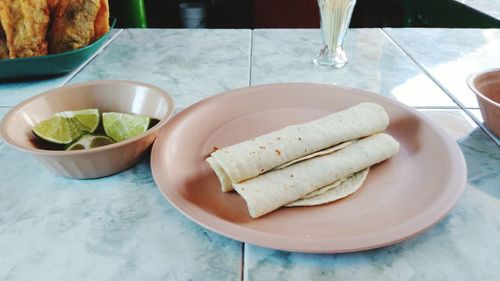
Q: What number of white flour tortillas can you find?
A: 2